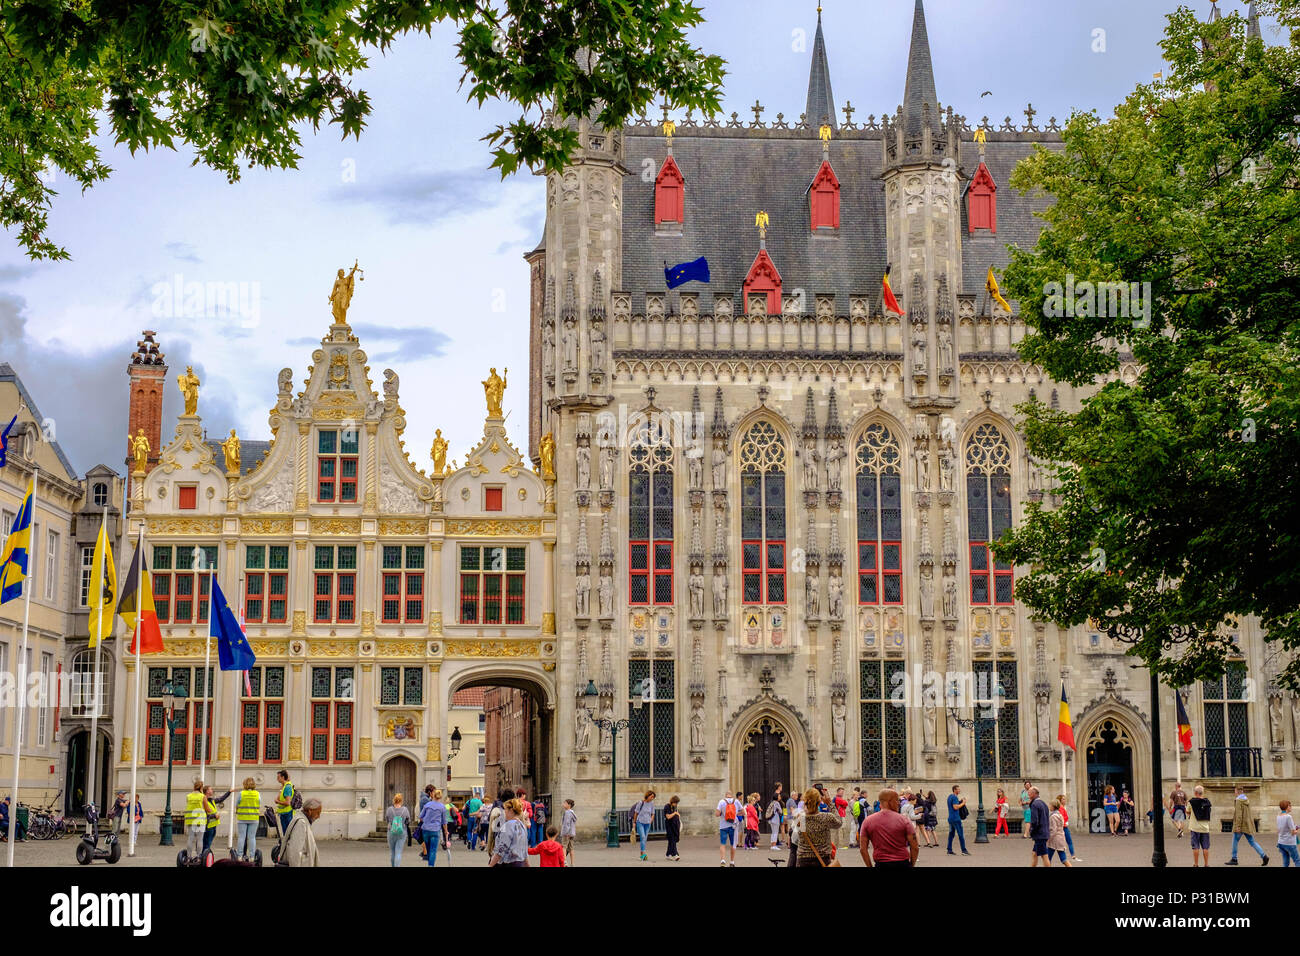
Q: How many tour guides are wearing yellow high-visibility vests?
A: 4